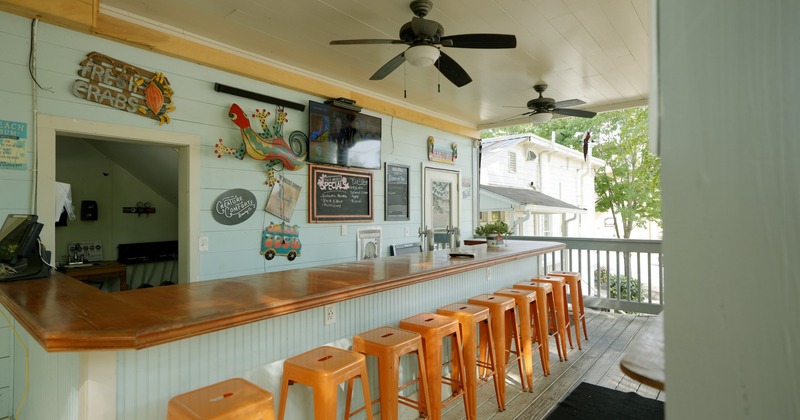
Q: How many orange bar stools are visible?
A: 10